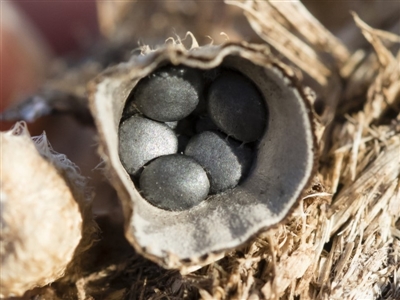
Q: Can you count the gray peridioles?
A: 5